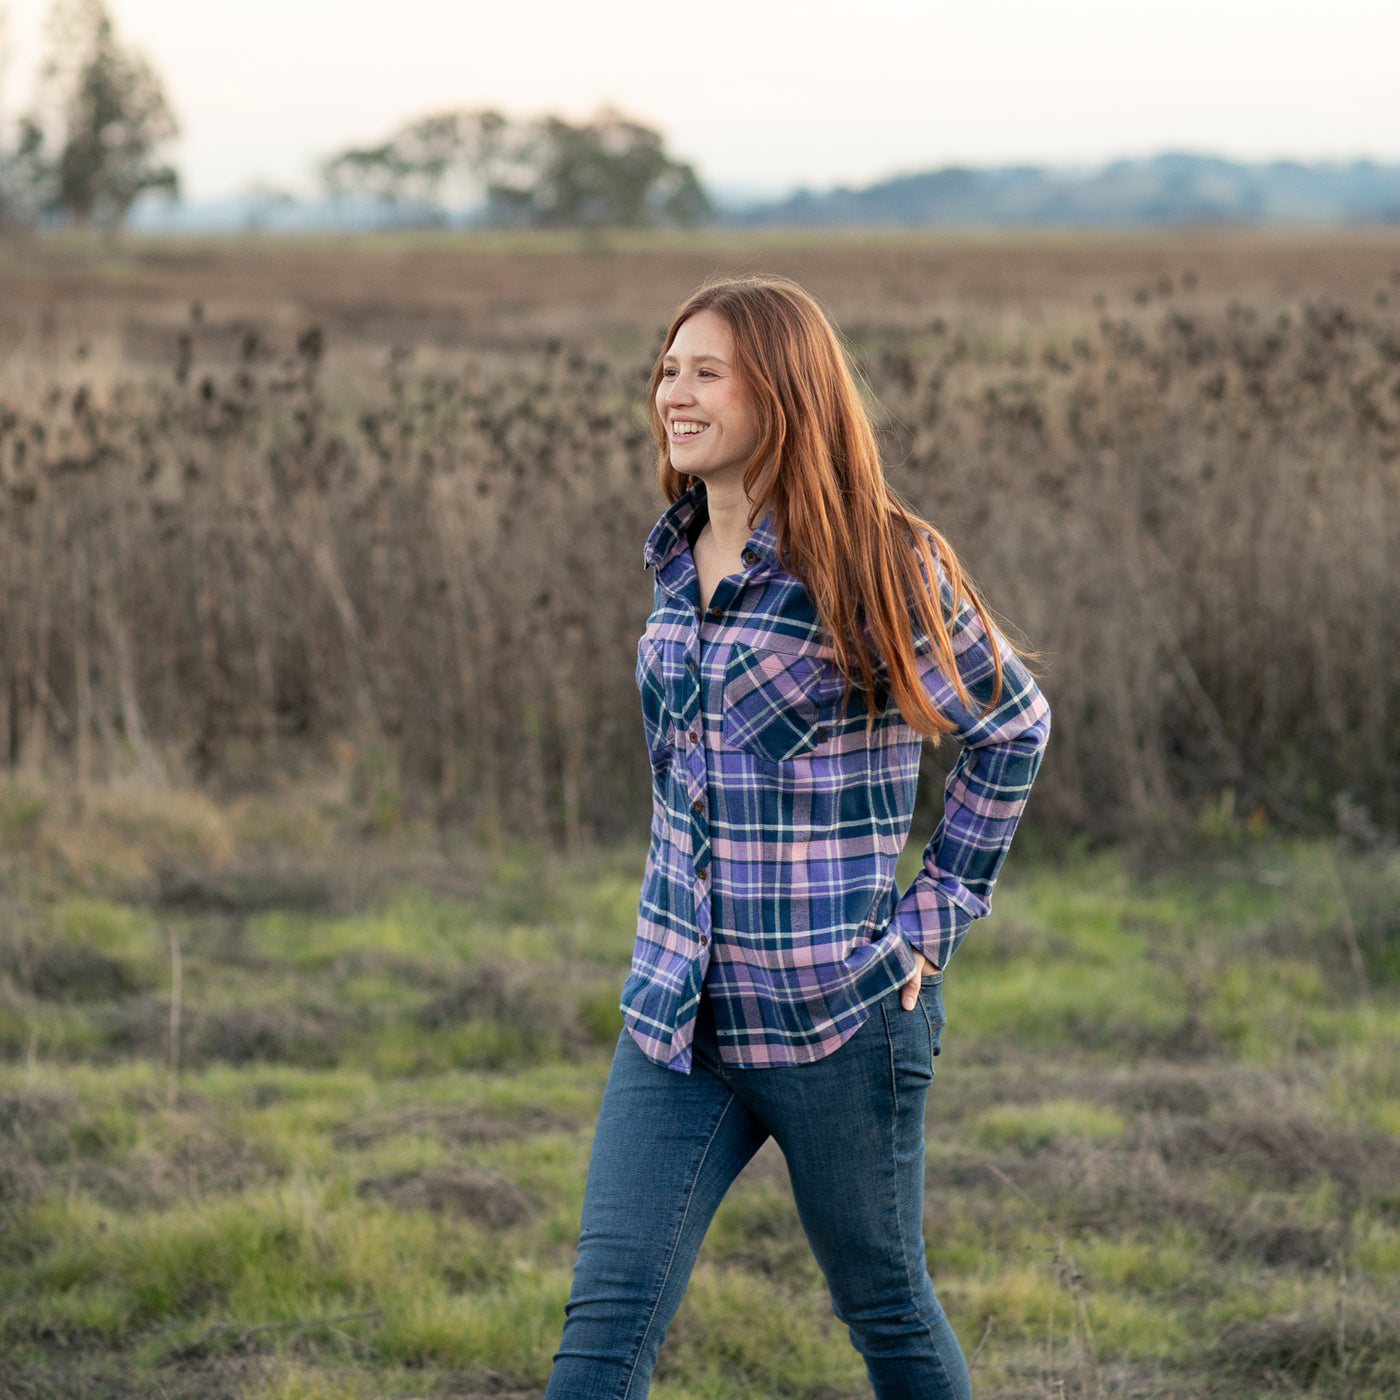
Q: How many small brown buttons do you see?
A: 7